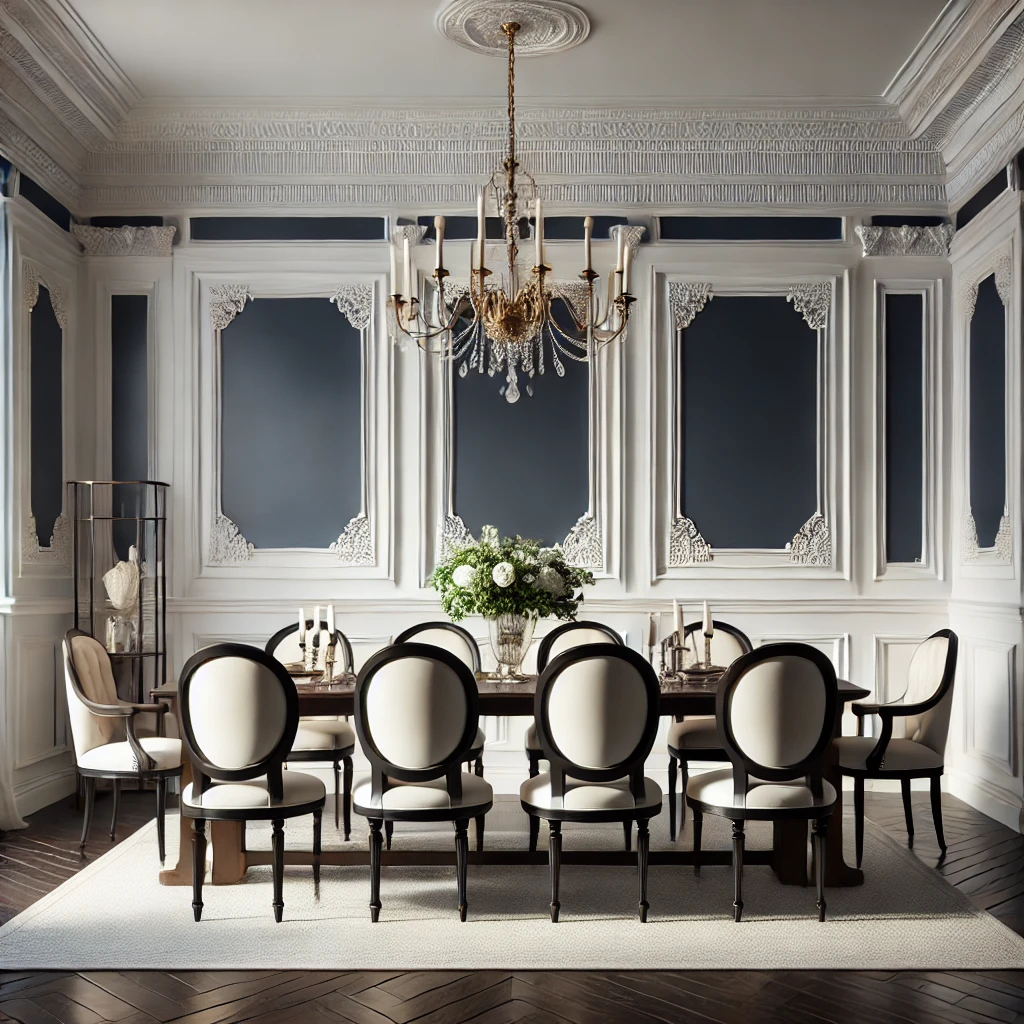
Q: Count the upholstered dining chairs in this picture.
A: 10